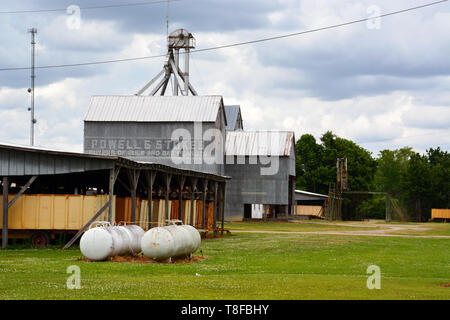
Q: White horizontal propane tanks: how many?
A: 2